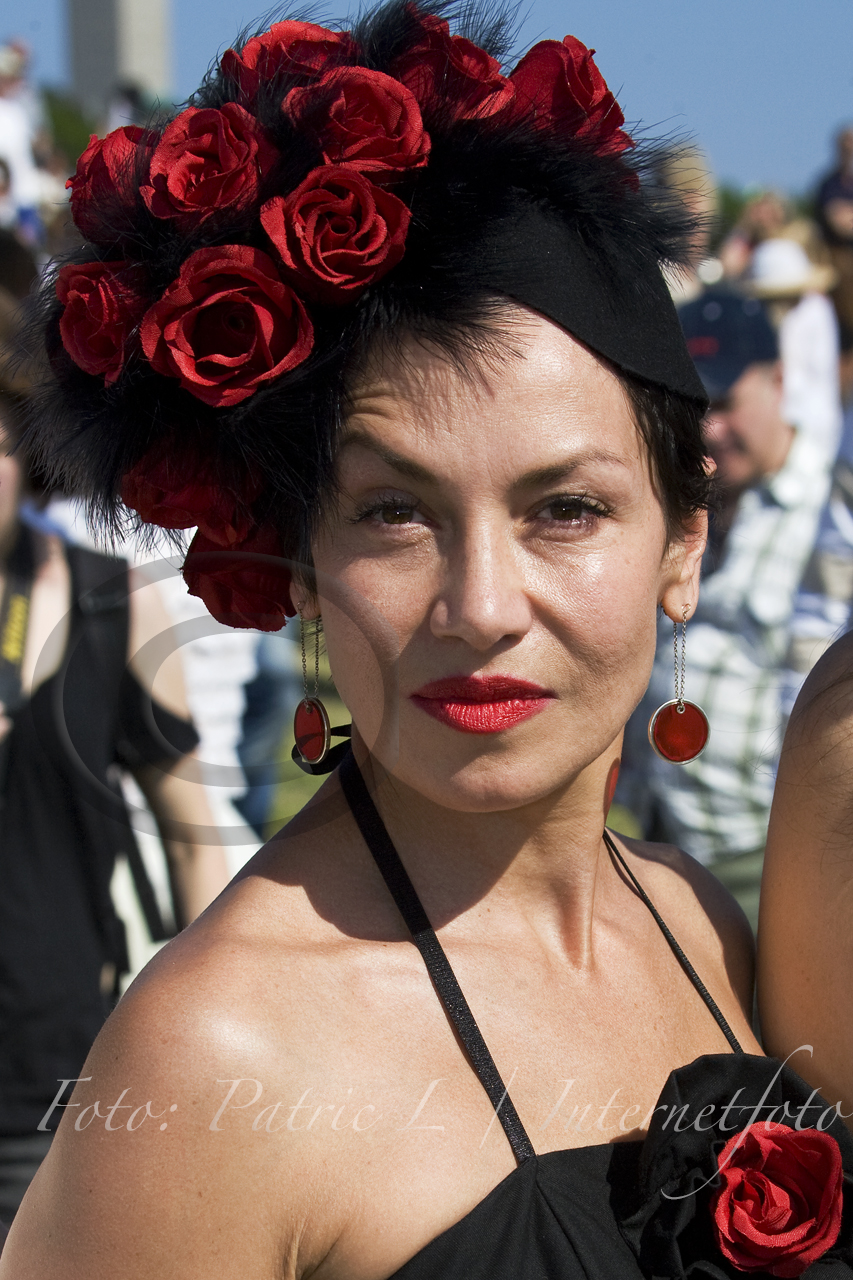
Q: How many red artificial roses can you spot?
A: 12